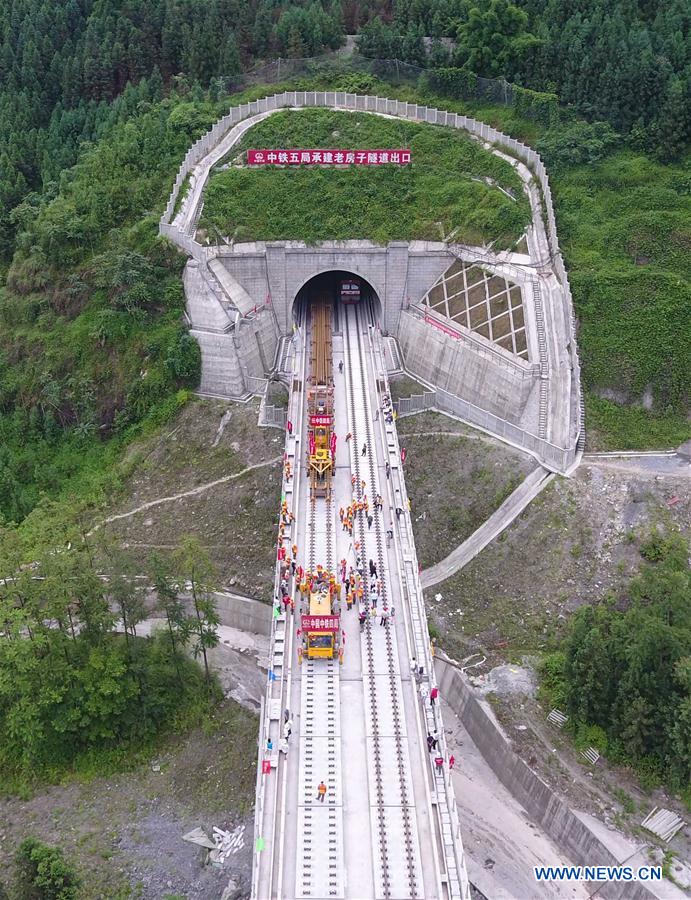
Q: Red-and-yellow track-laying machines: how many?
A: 2